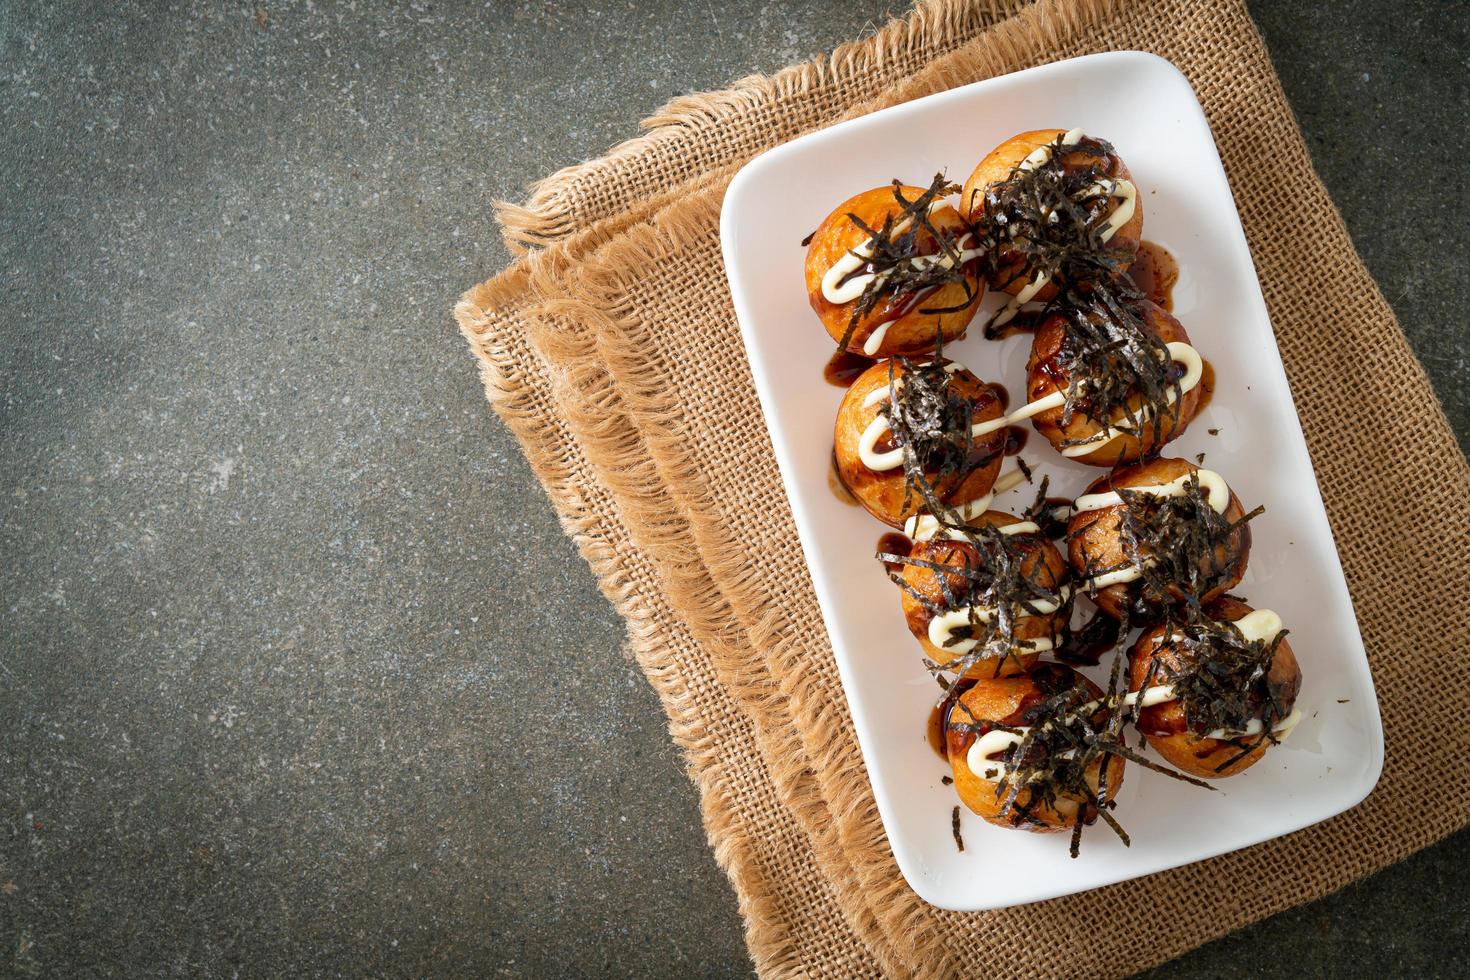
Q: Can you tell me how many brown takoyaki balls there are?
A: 8